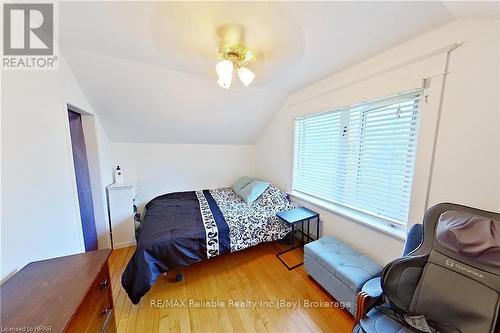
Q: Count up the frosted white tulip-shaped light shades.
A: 3